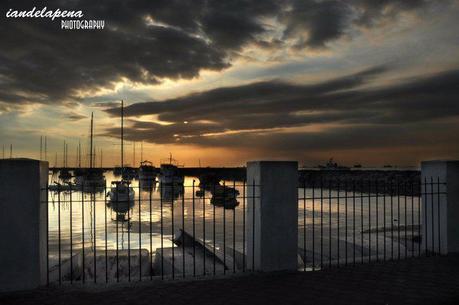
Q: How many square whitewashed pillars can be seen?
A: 3